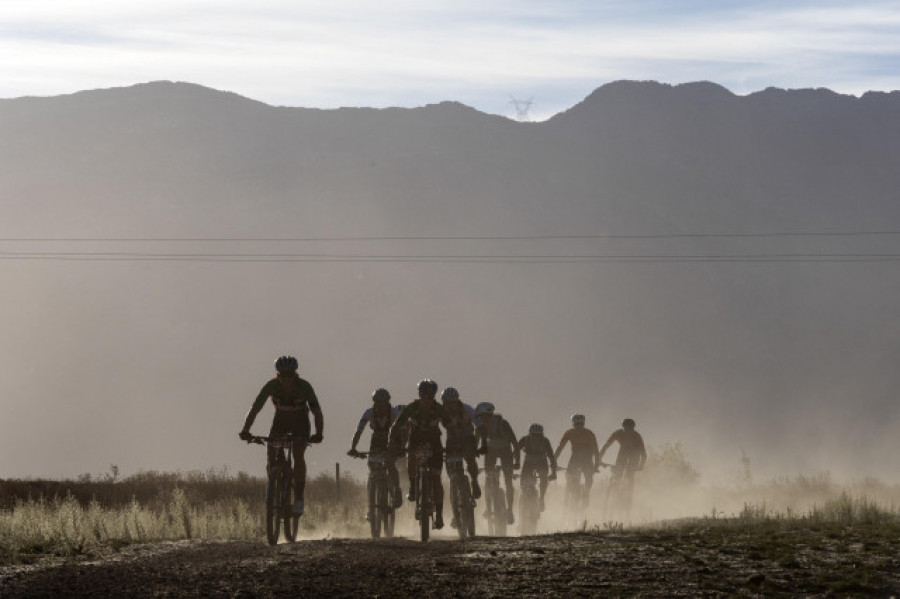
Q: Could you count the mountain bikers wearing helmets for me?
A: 8